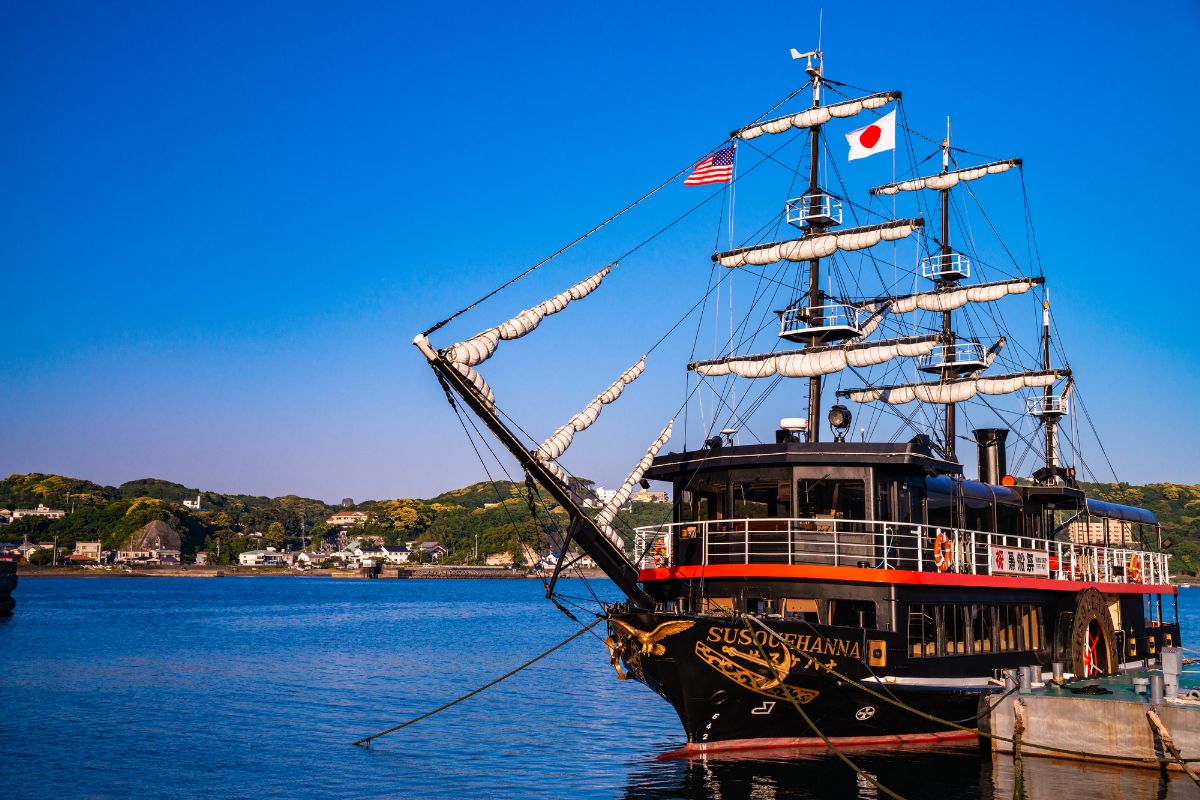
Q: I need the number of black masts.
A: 3